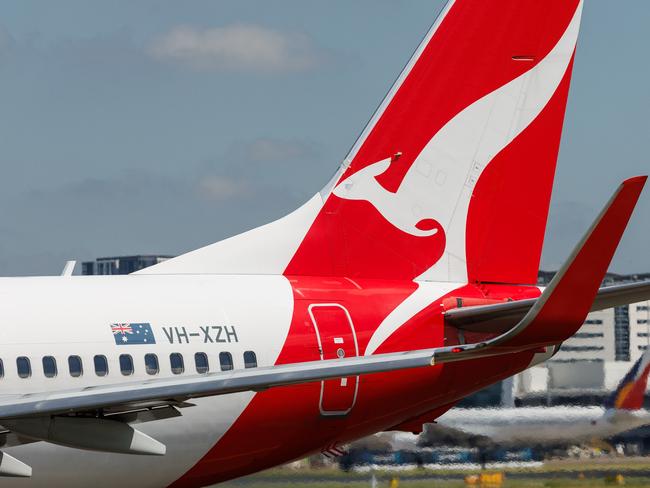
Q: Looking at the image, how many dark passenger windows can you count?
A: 11